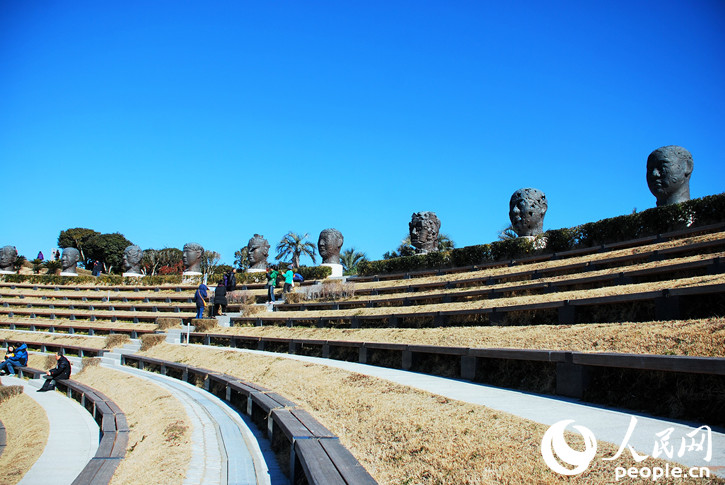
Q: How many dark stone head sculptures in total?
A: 9